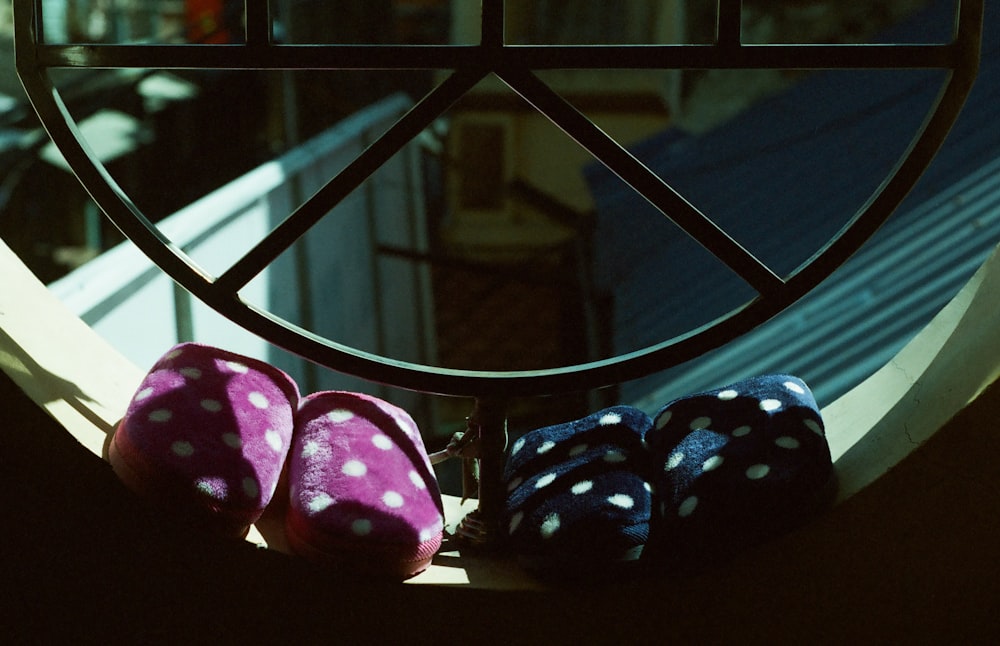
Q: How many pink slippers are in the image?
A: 2